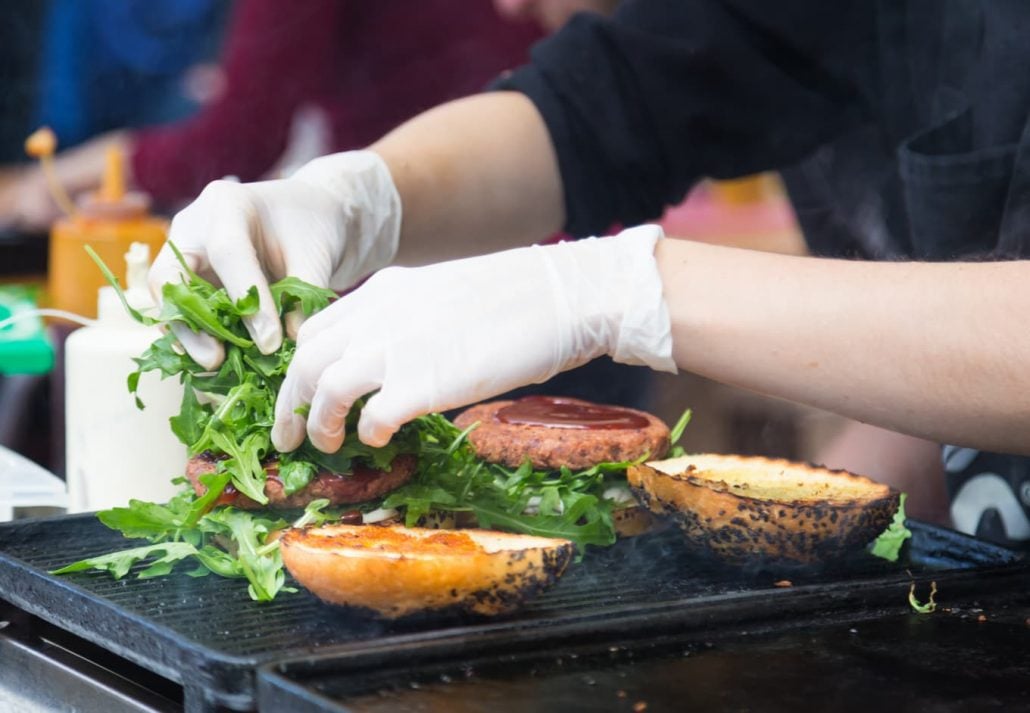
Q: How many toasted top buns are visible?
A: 2